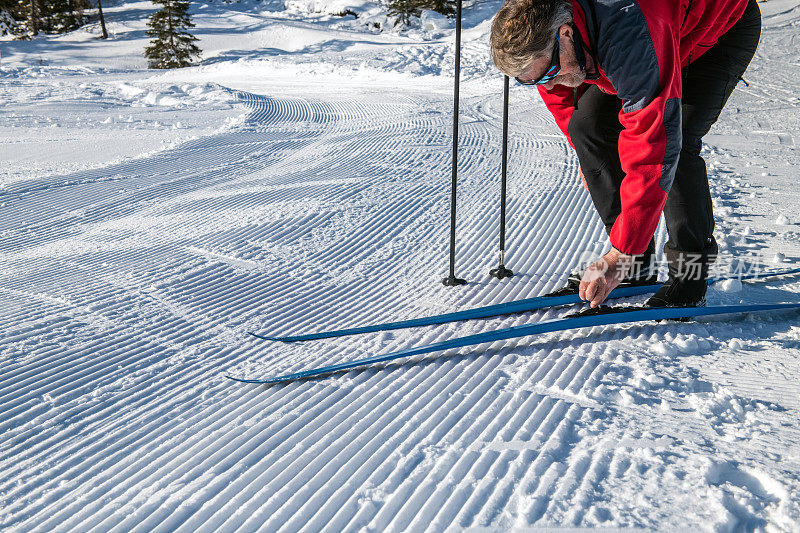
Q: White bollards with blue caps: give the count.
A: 0